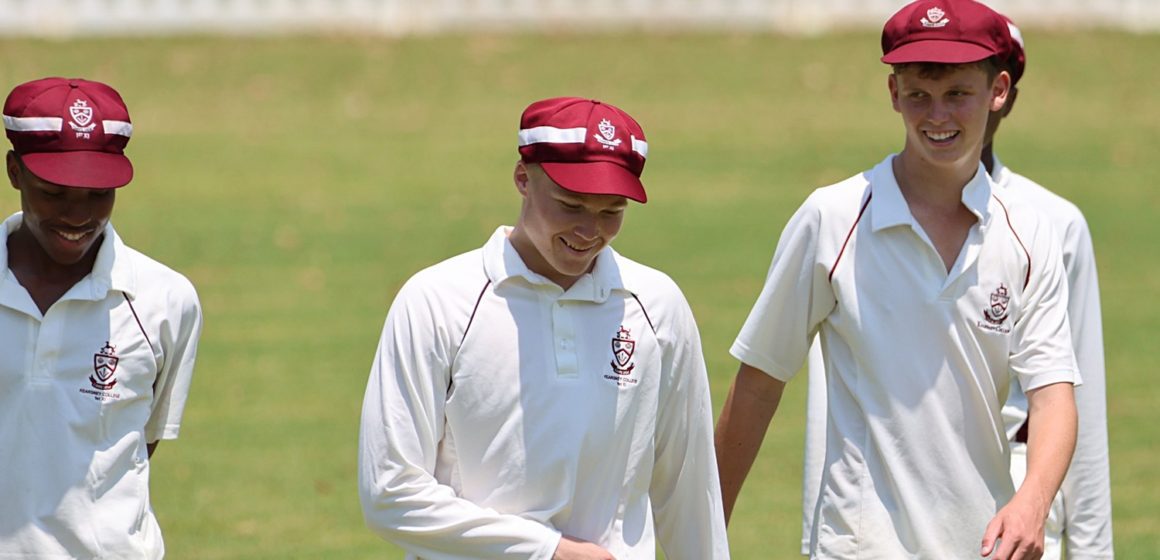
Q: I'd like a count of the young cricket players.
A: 4